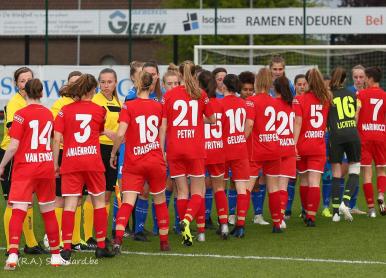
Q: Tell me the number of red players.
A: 10